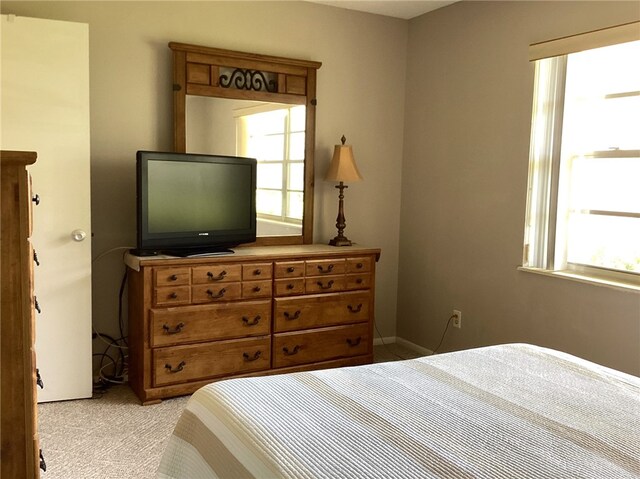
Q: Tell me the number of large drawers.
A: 4